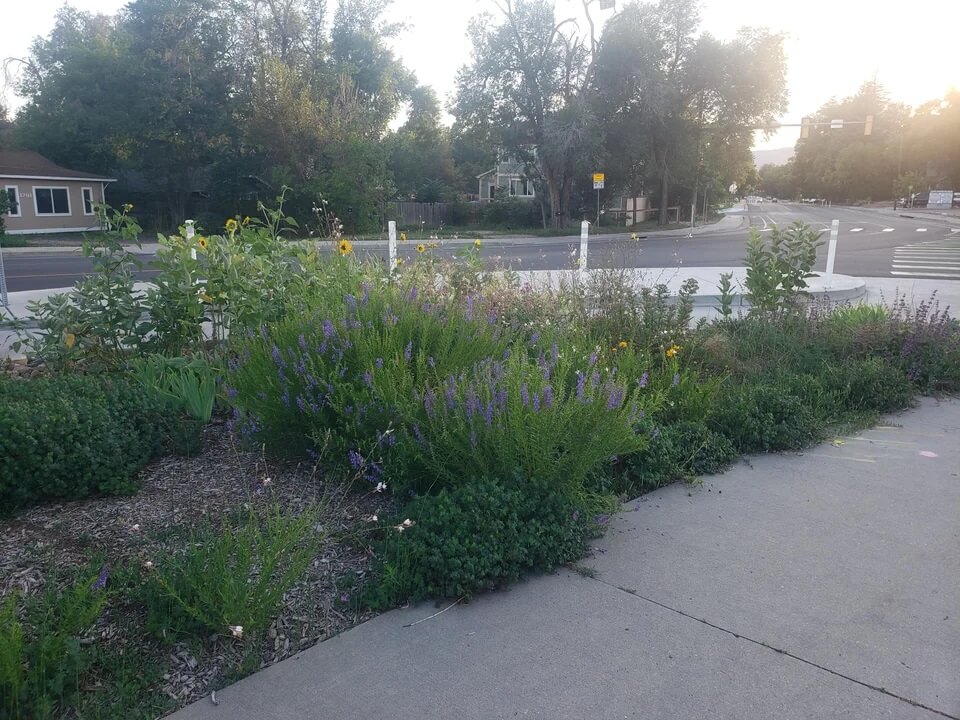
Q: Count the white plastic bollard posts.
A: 4